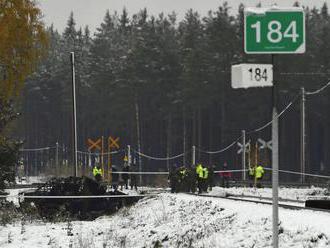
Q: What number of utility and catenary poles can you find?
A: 6